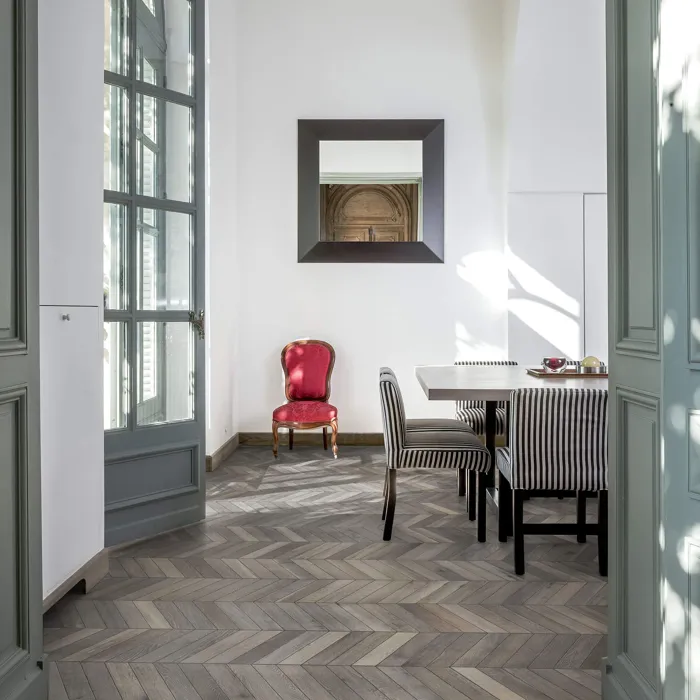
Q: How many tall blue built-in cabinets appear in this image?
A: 0